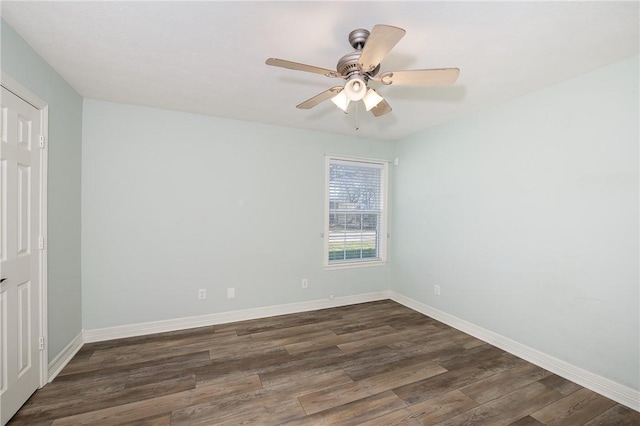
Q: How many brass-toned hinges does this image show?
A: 0